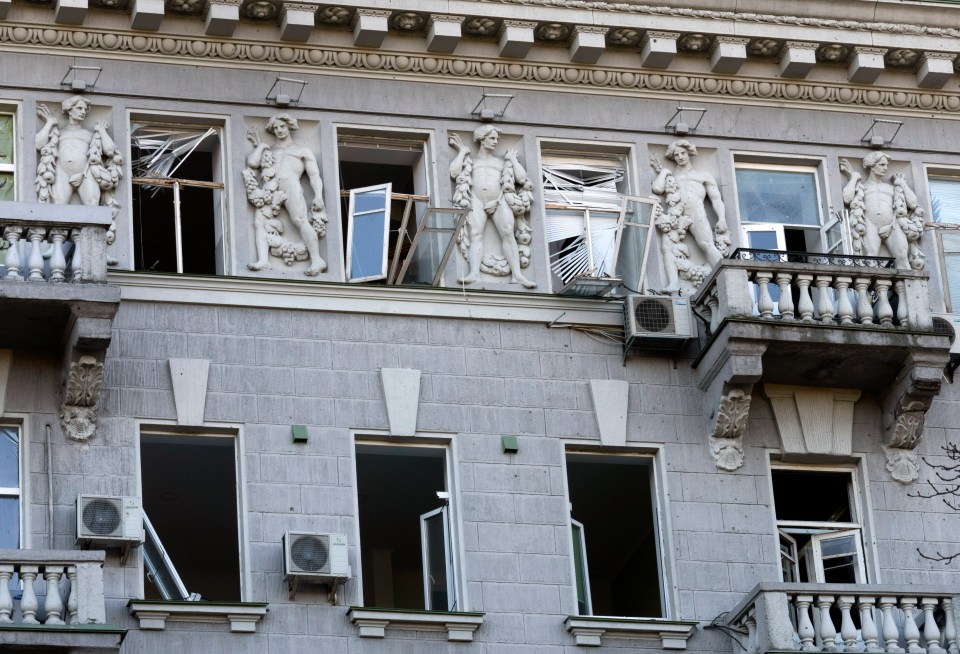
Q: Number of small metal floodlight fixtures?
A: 5